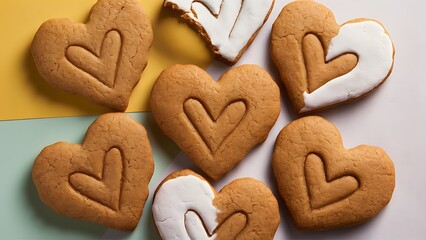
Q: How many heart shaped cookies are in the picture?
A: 7